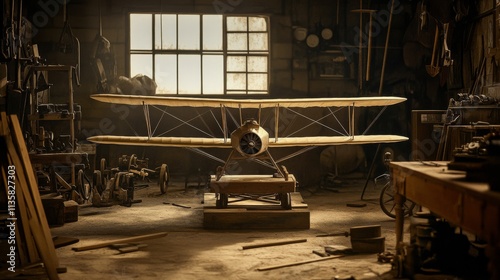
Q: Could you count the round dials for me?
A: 3